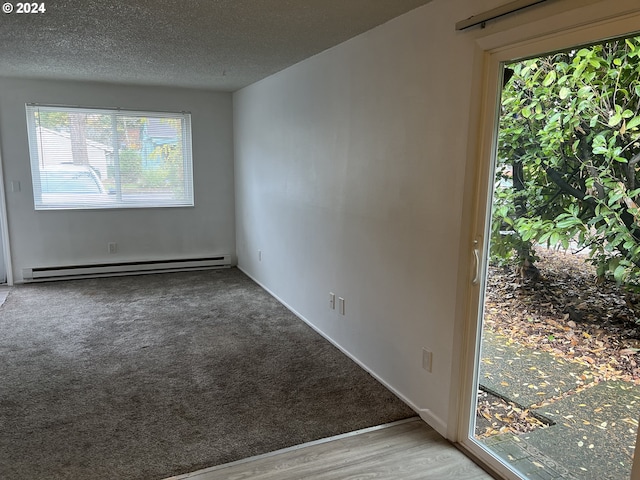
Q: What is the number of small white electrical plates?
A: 6